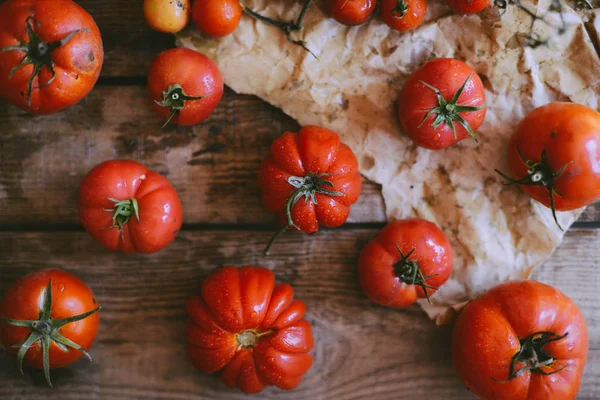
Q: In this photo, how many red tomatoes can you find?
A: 14